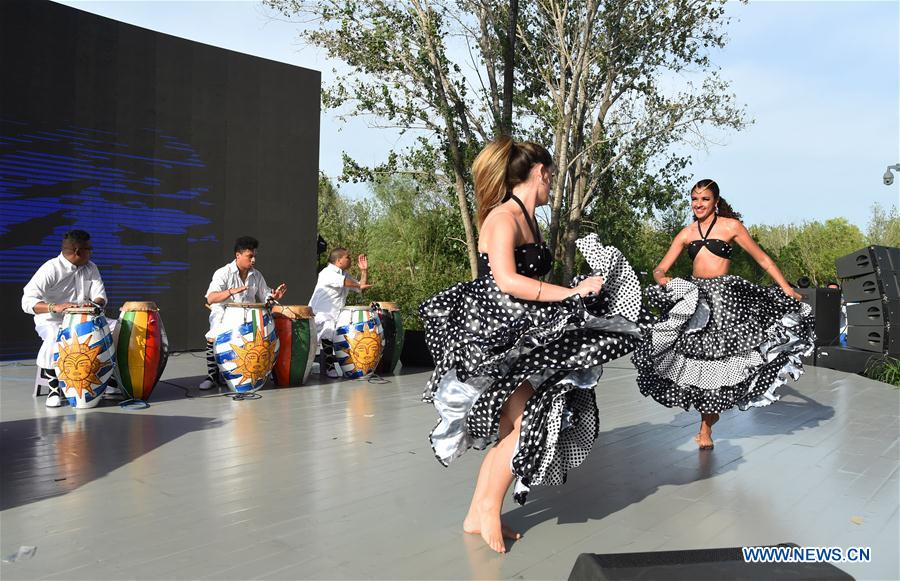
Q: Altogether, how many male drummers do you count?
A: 3